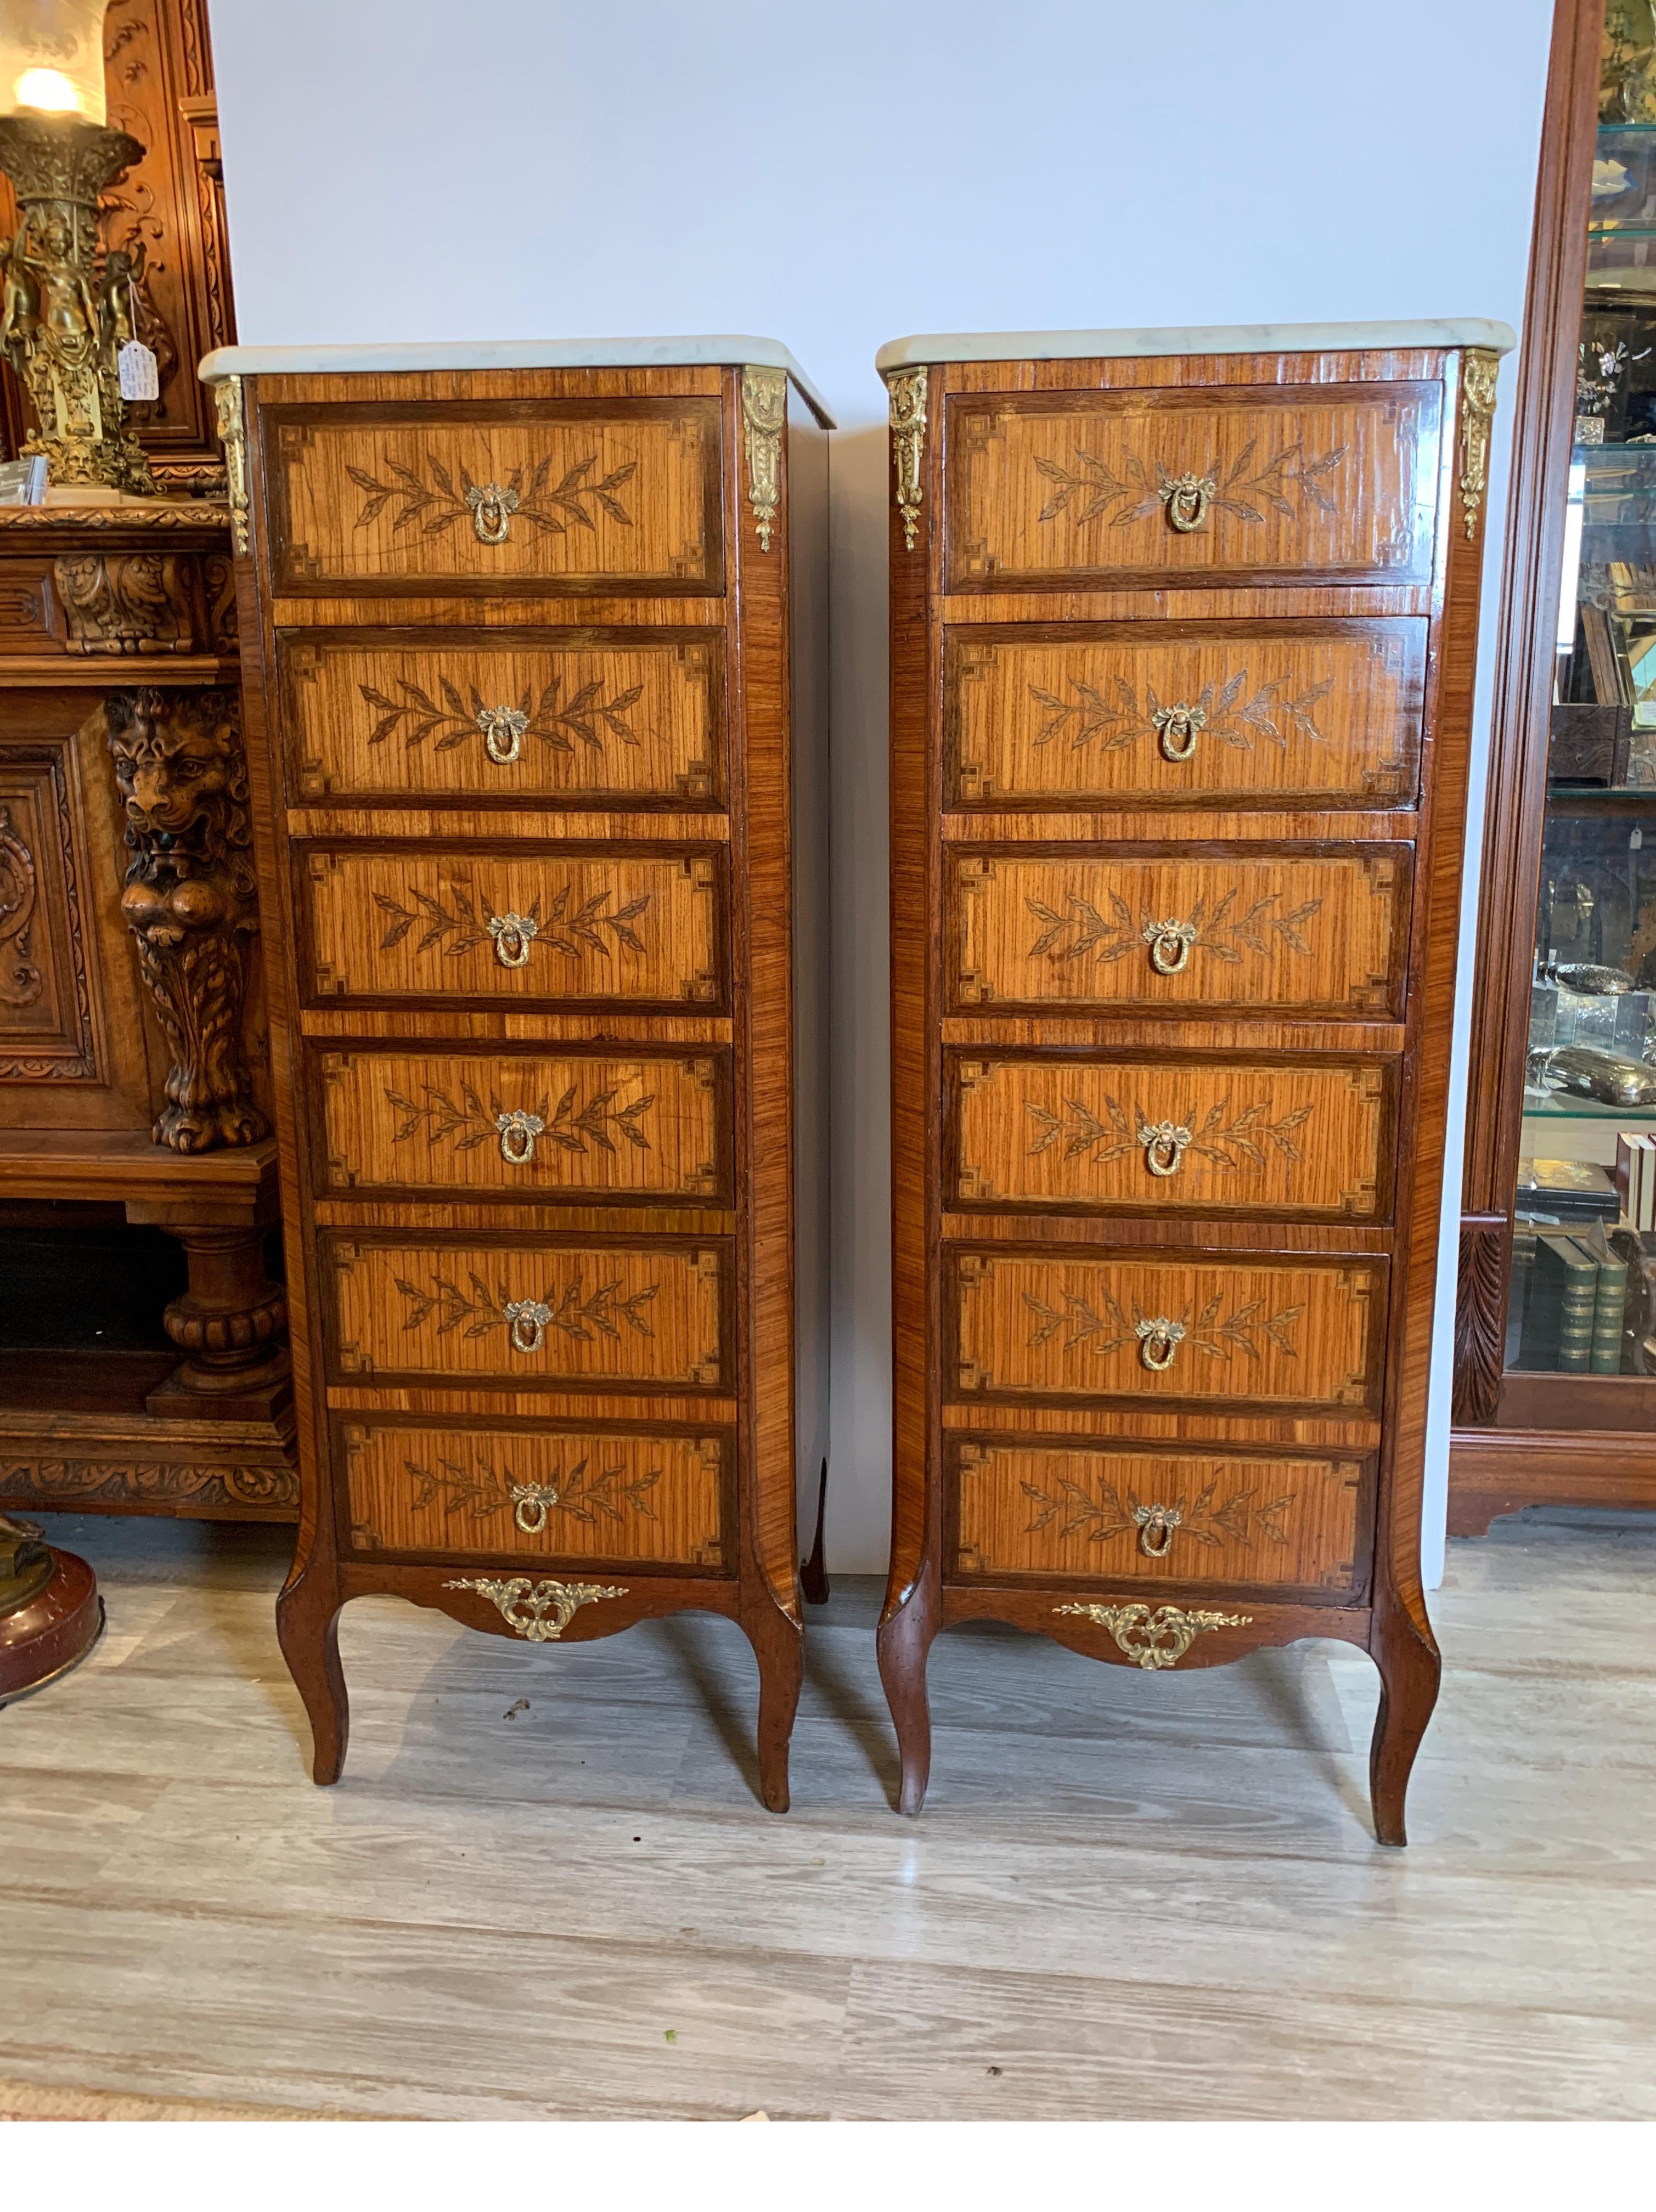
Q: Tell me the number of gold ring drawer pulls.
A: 12